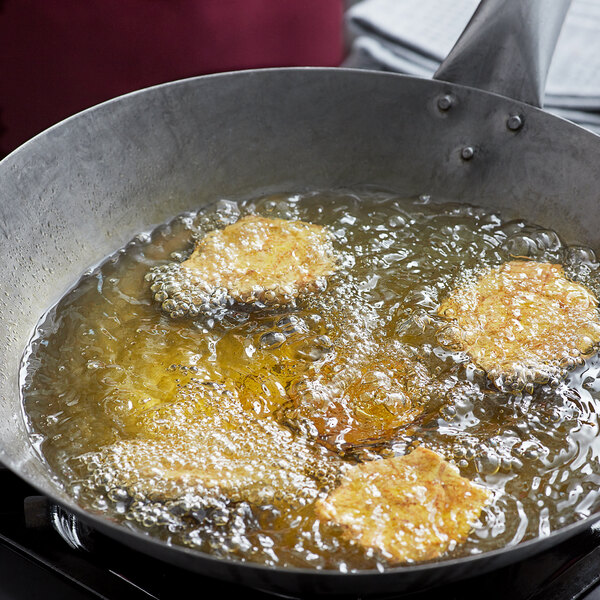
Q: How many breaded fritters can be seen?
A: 5